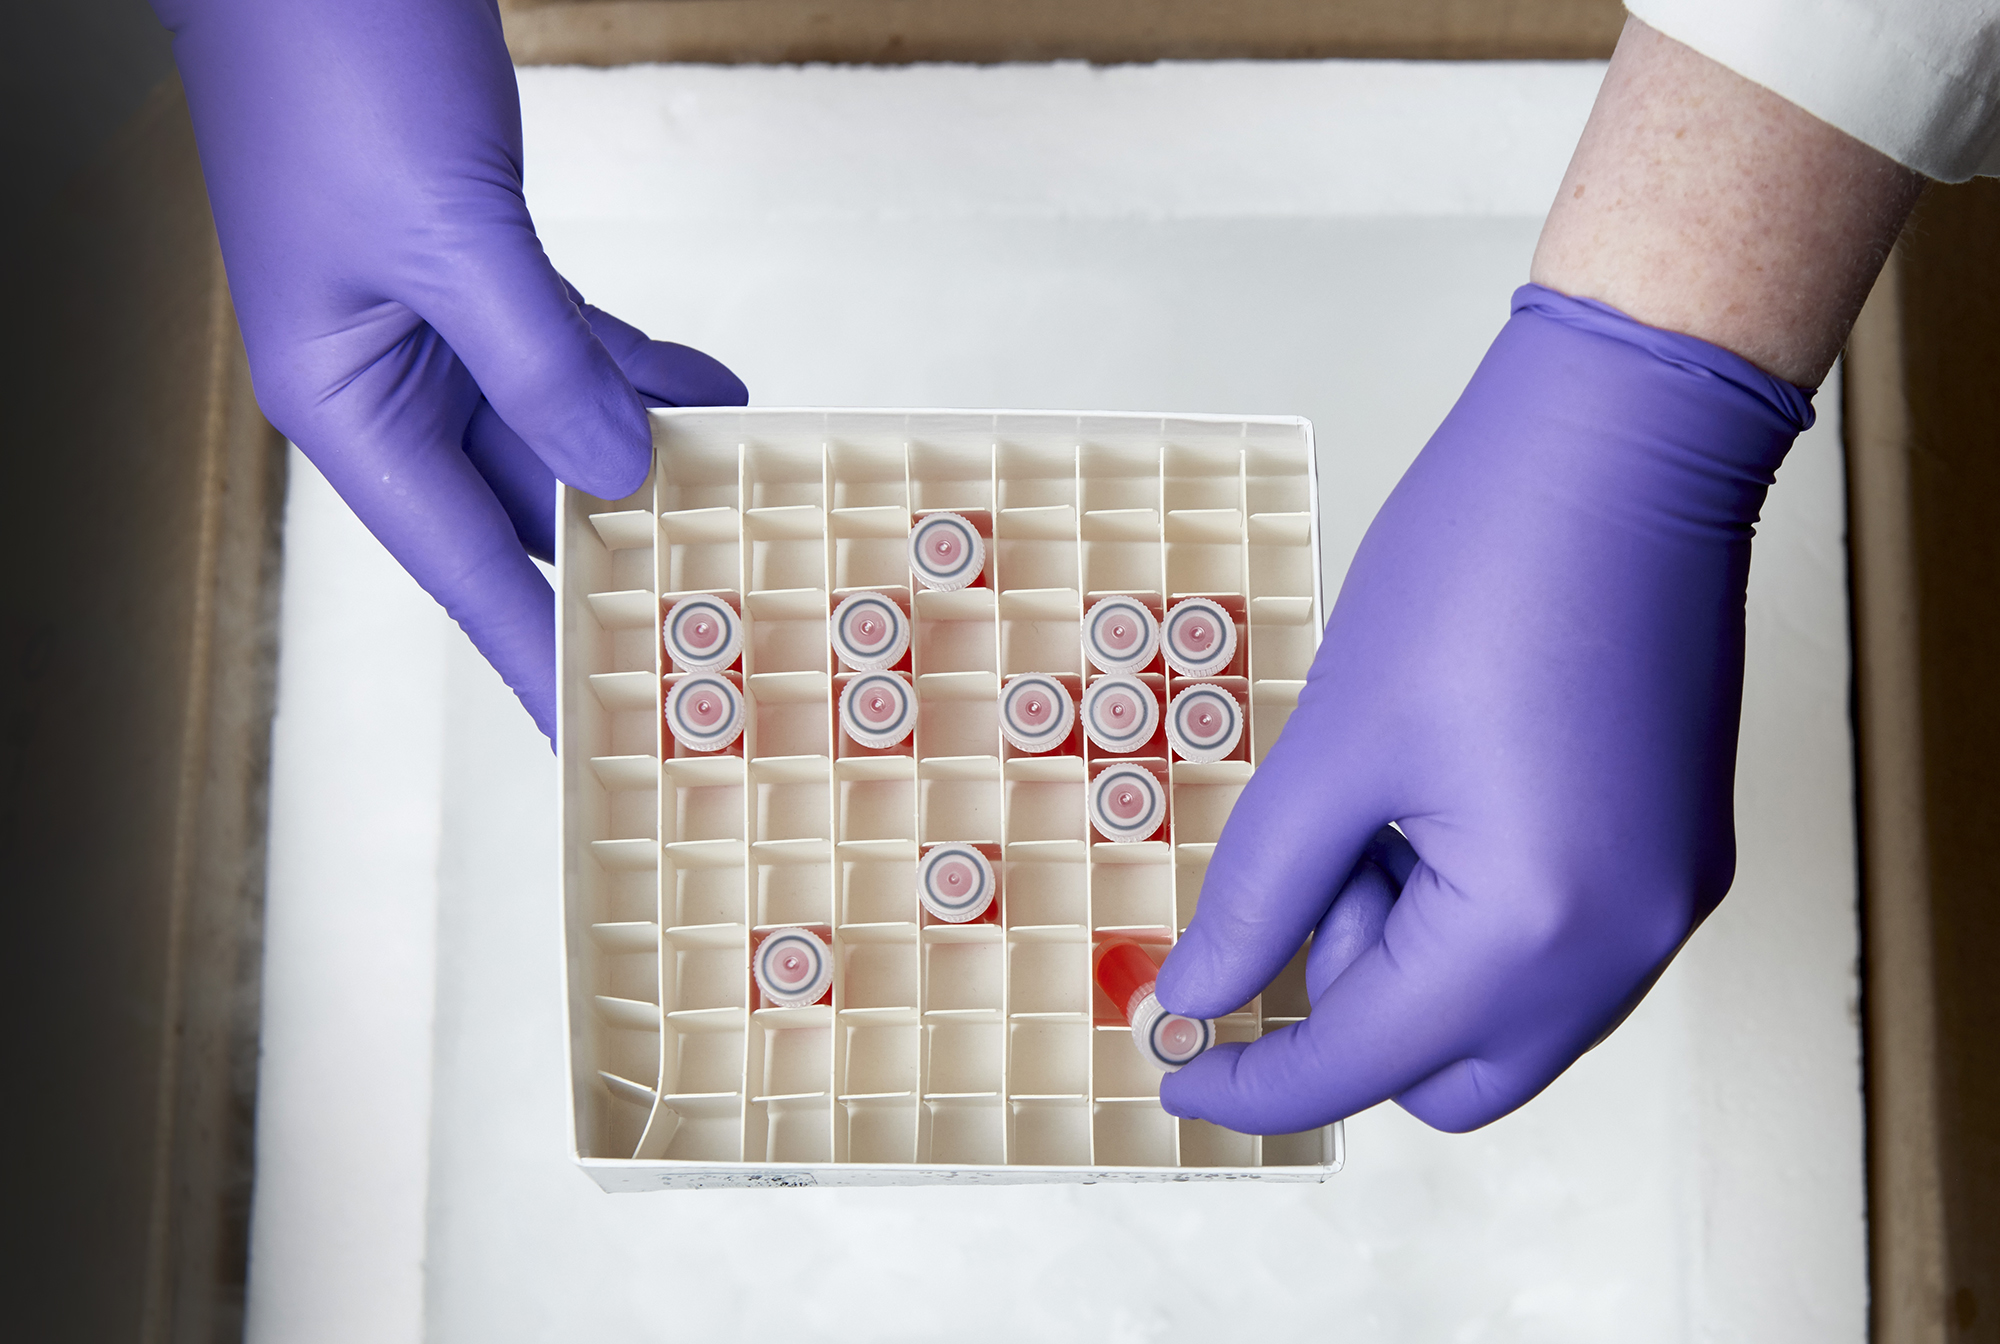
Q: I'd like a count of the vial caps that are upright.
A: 13